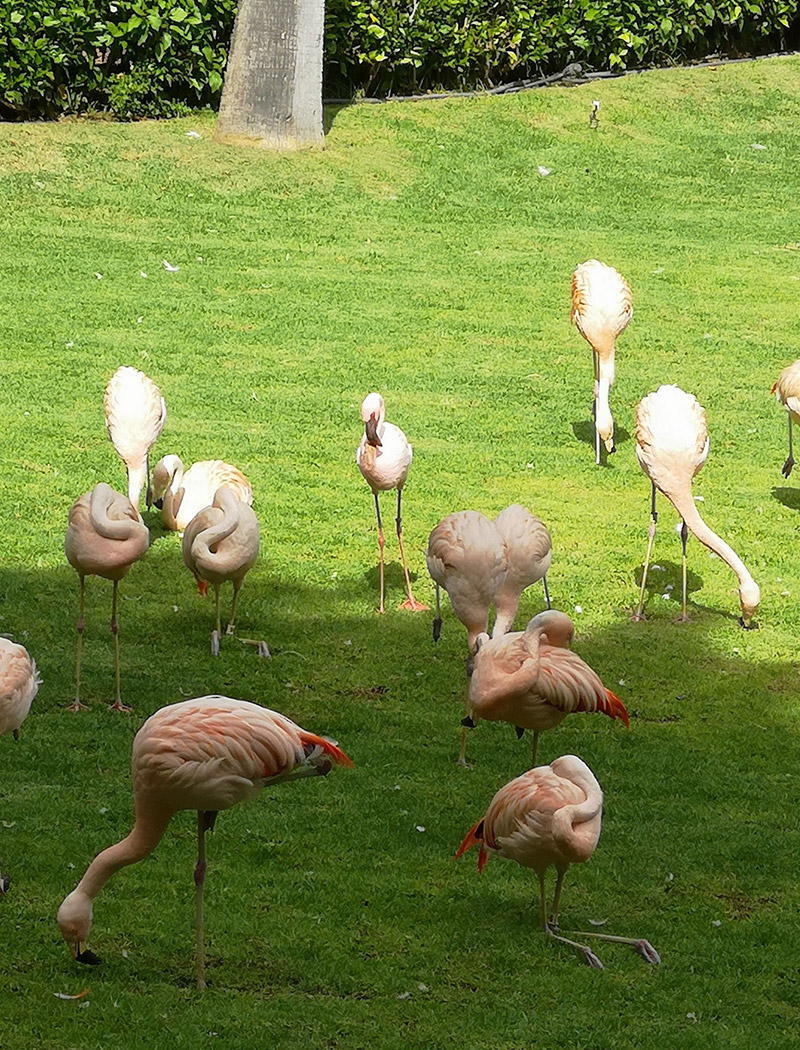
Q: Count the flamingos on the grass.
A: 14